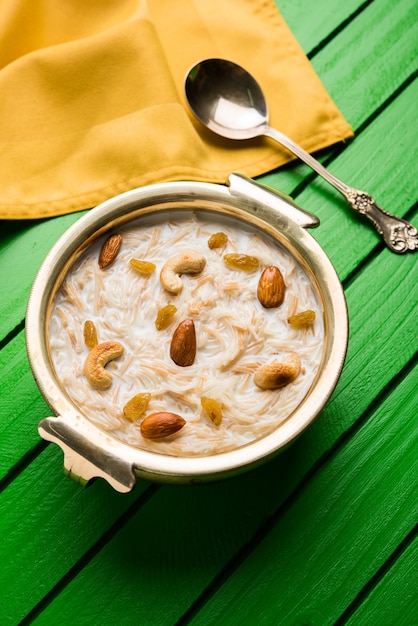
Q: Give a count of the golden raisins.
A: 8